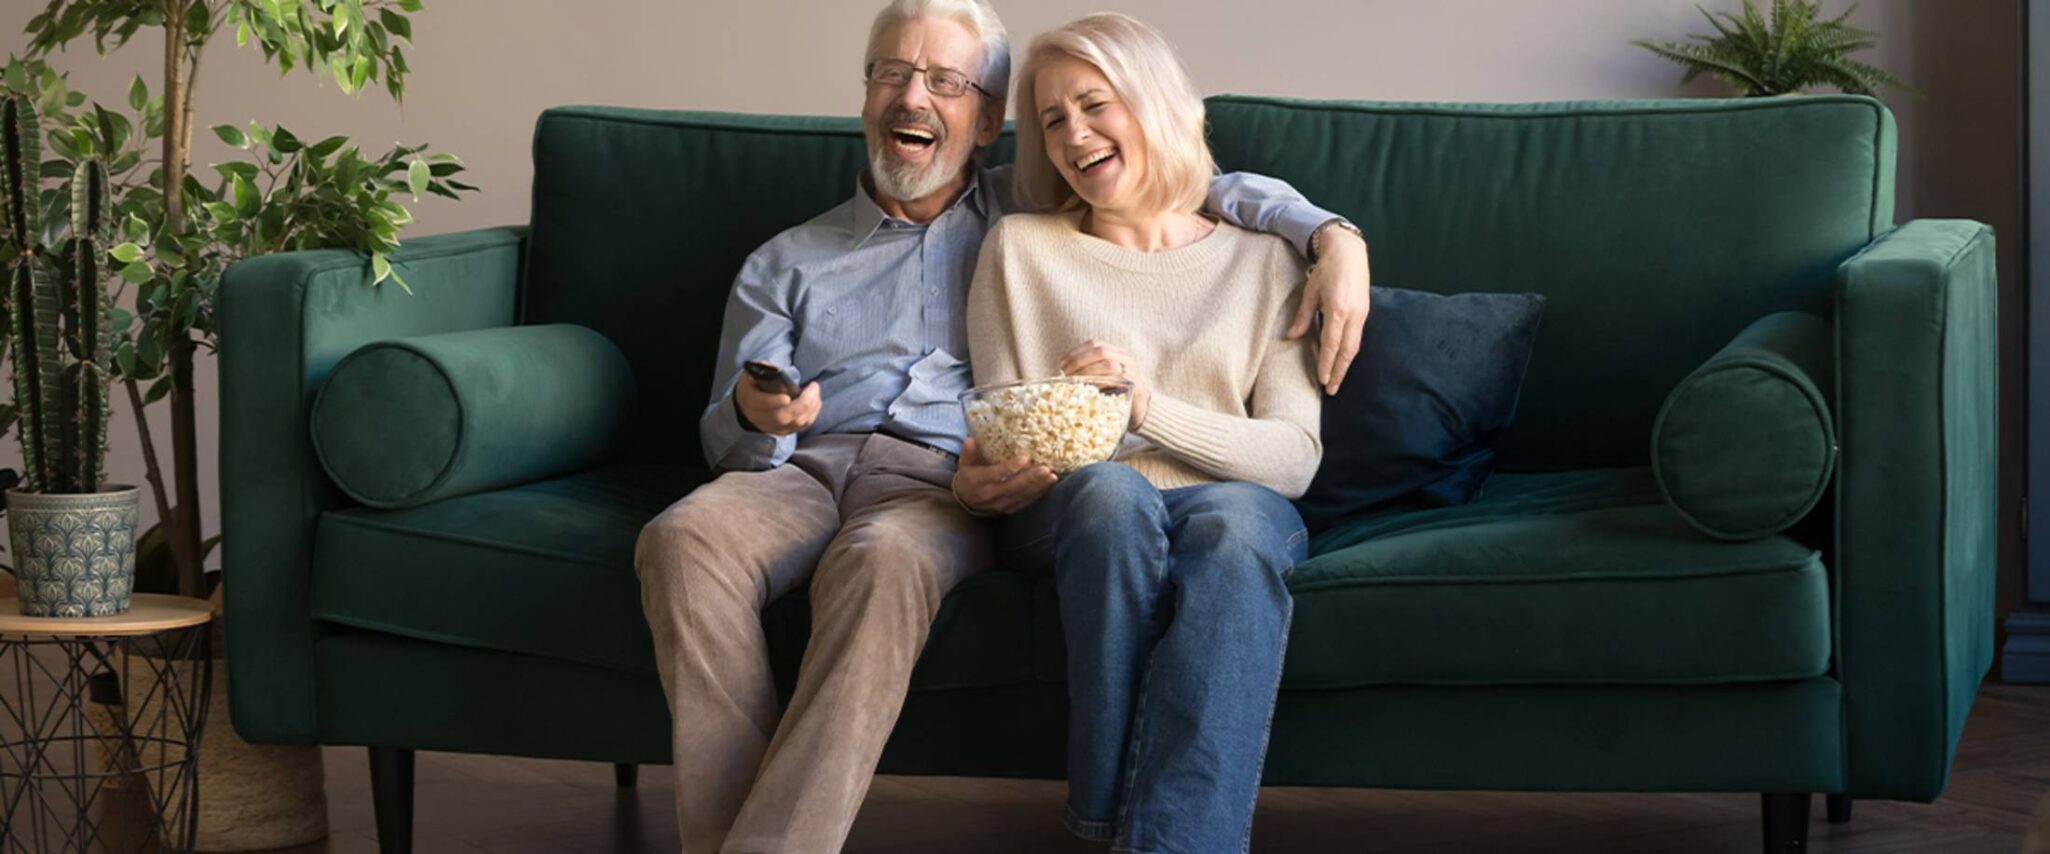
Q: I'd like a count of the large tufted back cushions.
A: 2